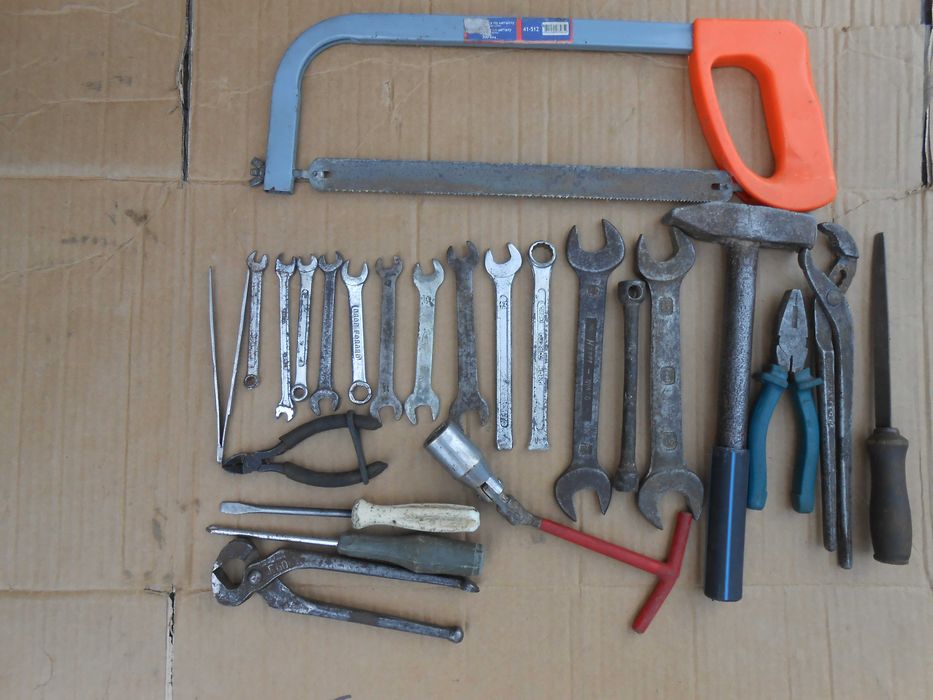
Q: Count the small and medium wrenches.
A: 10